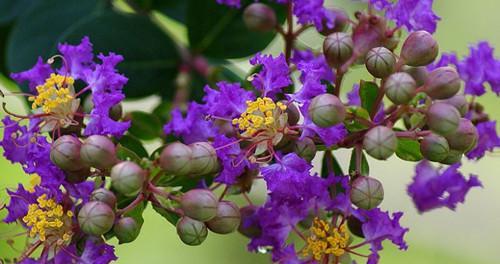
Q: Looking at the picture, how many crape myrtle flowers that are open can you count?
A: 4